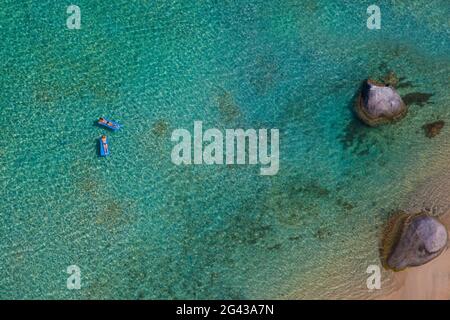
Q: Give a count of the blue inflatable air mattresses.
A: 2